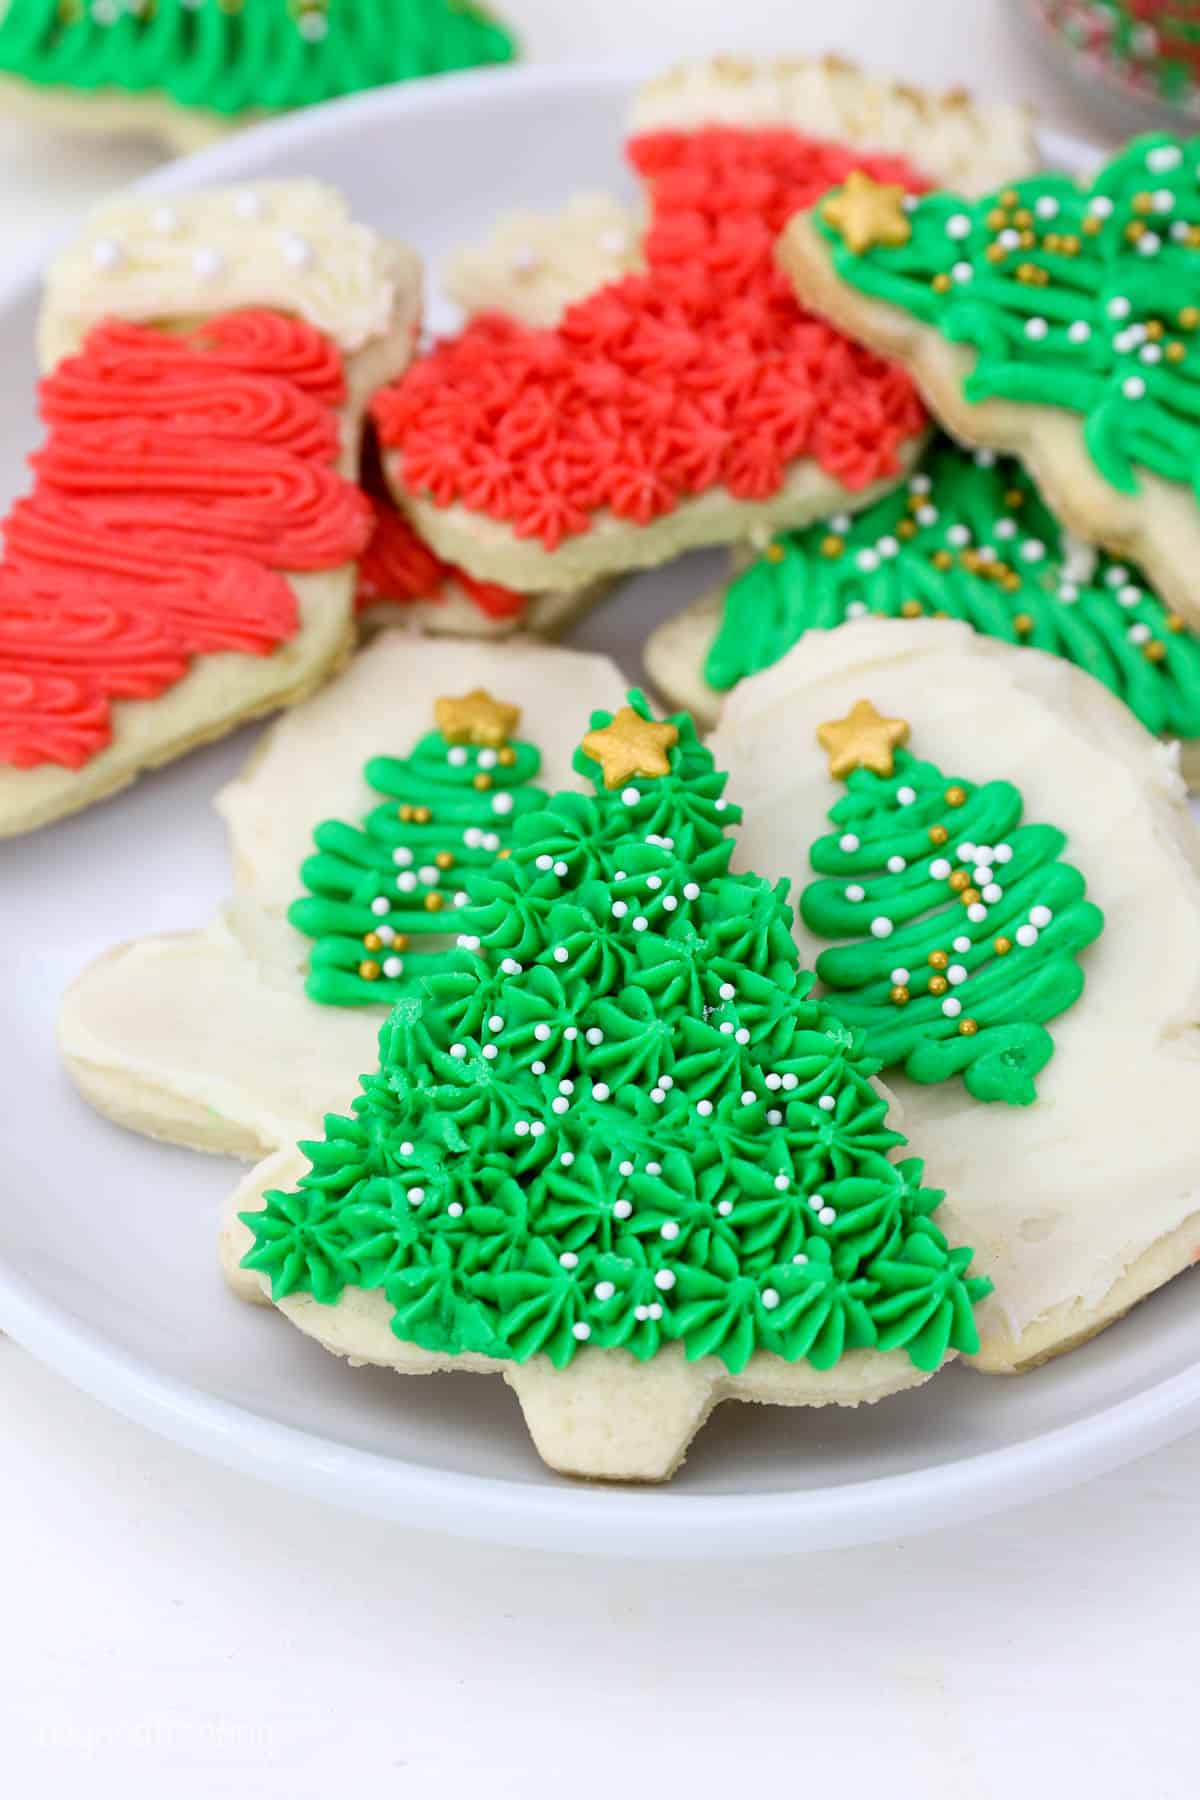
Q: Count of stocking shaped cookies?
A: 3